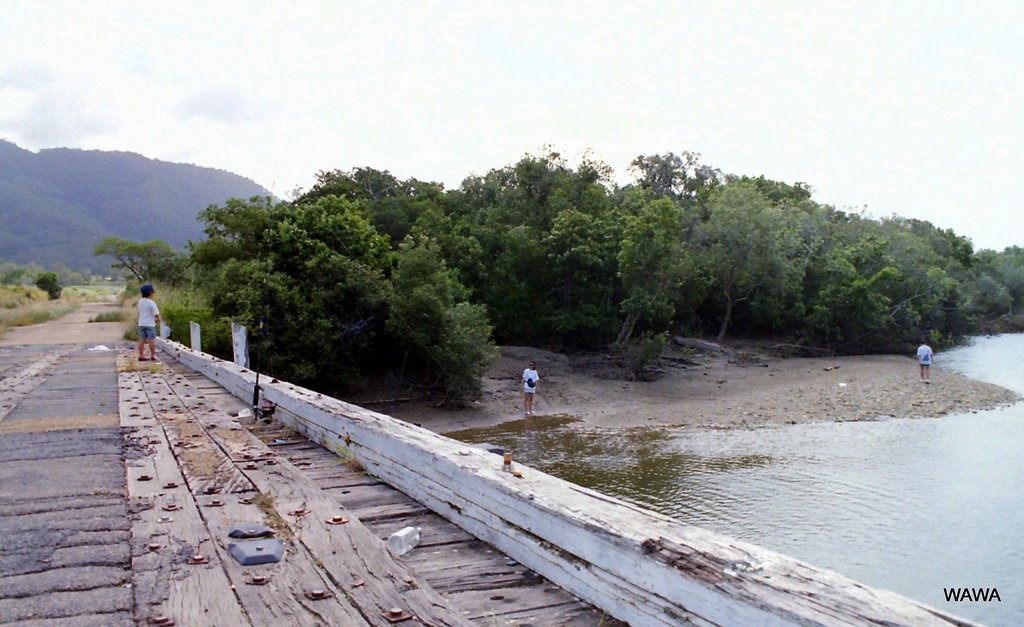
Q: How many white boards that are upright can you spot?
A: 3